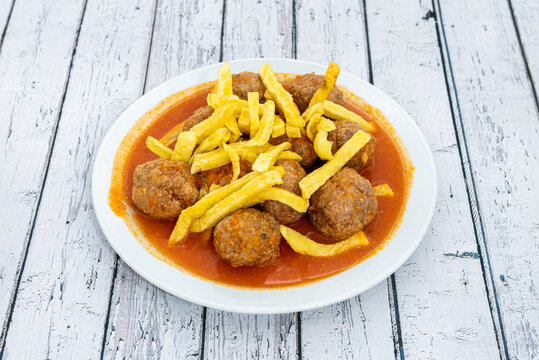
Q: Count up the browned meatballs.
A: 10